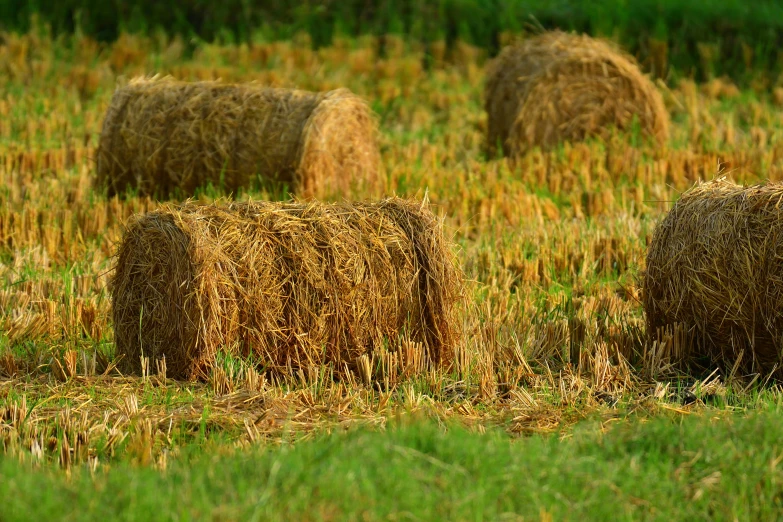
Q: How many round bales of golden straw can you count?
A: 4